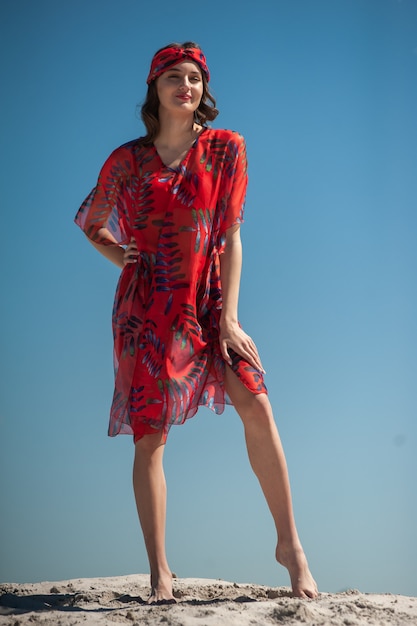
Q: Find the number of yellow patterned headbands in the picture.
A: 0